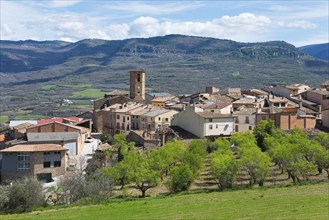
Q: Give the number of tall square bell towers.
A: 1